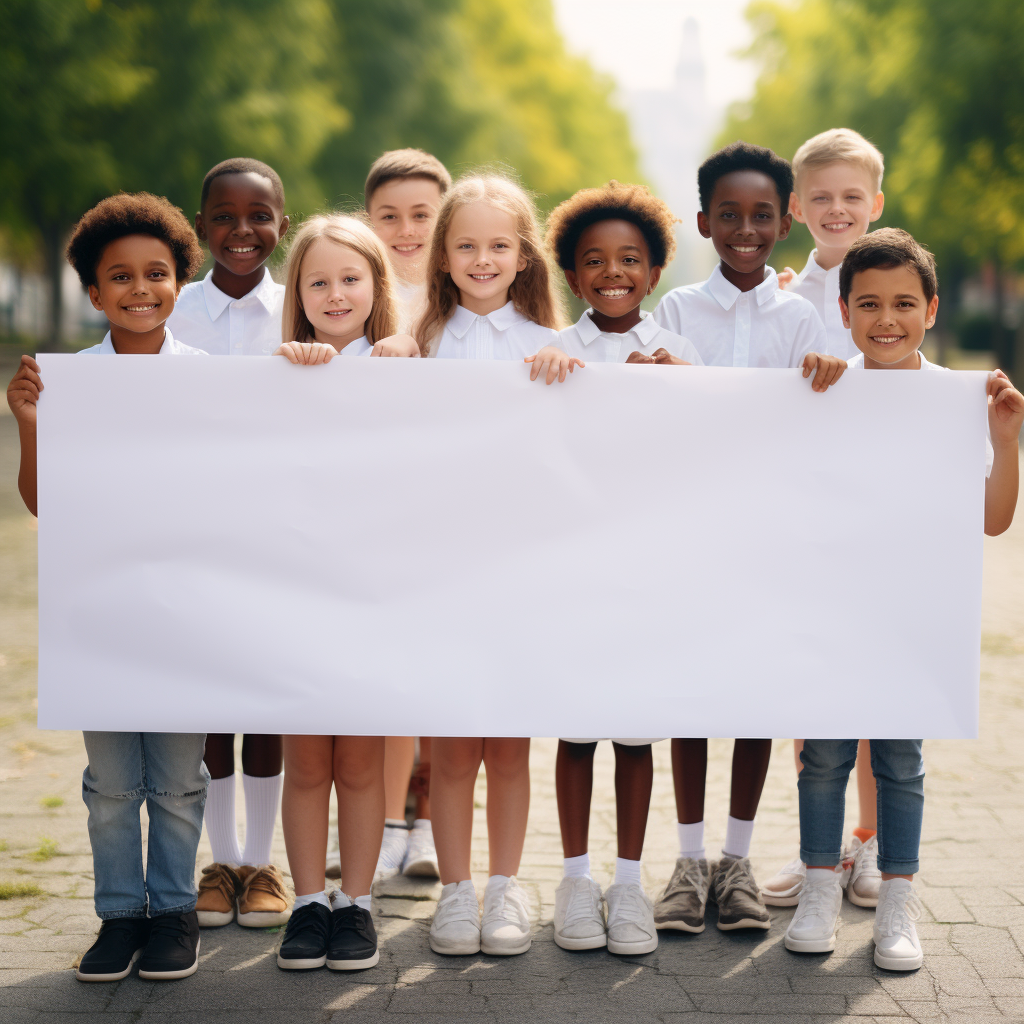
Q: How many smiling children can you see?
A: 9